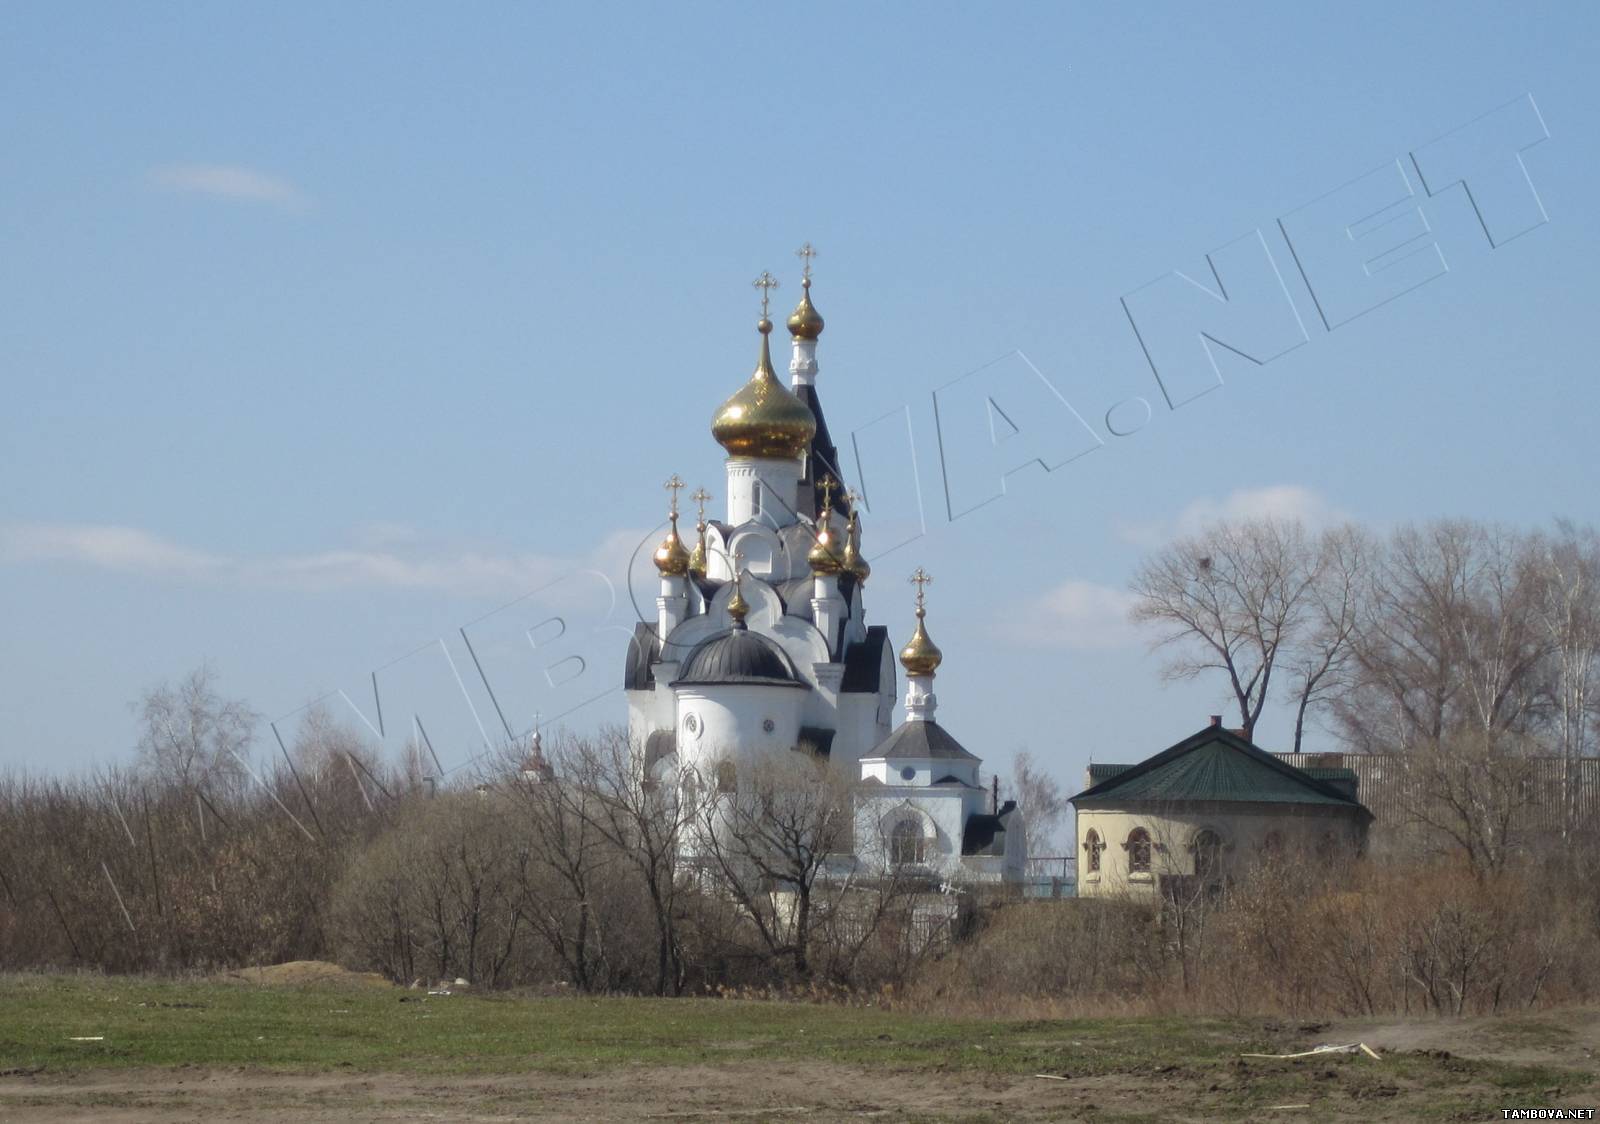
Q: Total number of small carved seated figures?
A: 0